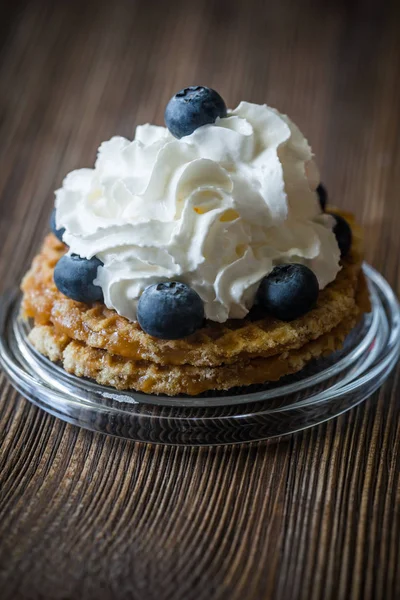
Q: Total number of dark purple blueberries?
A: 7